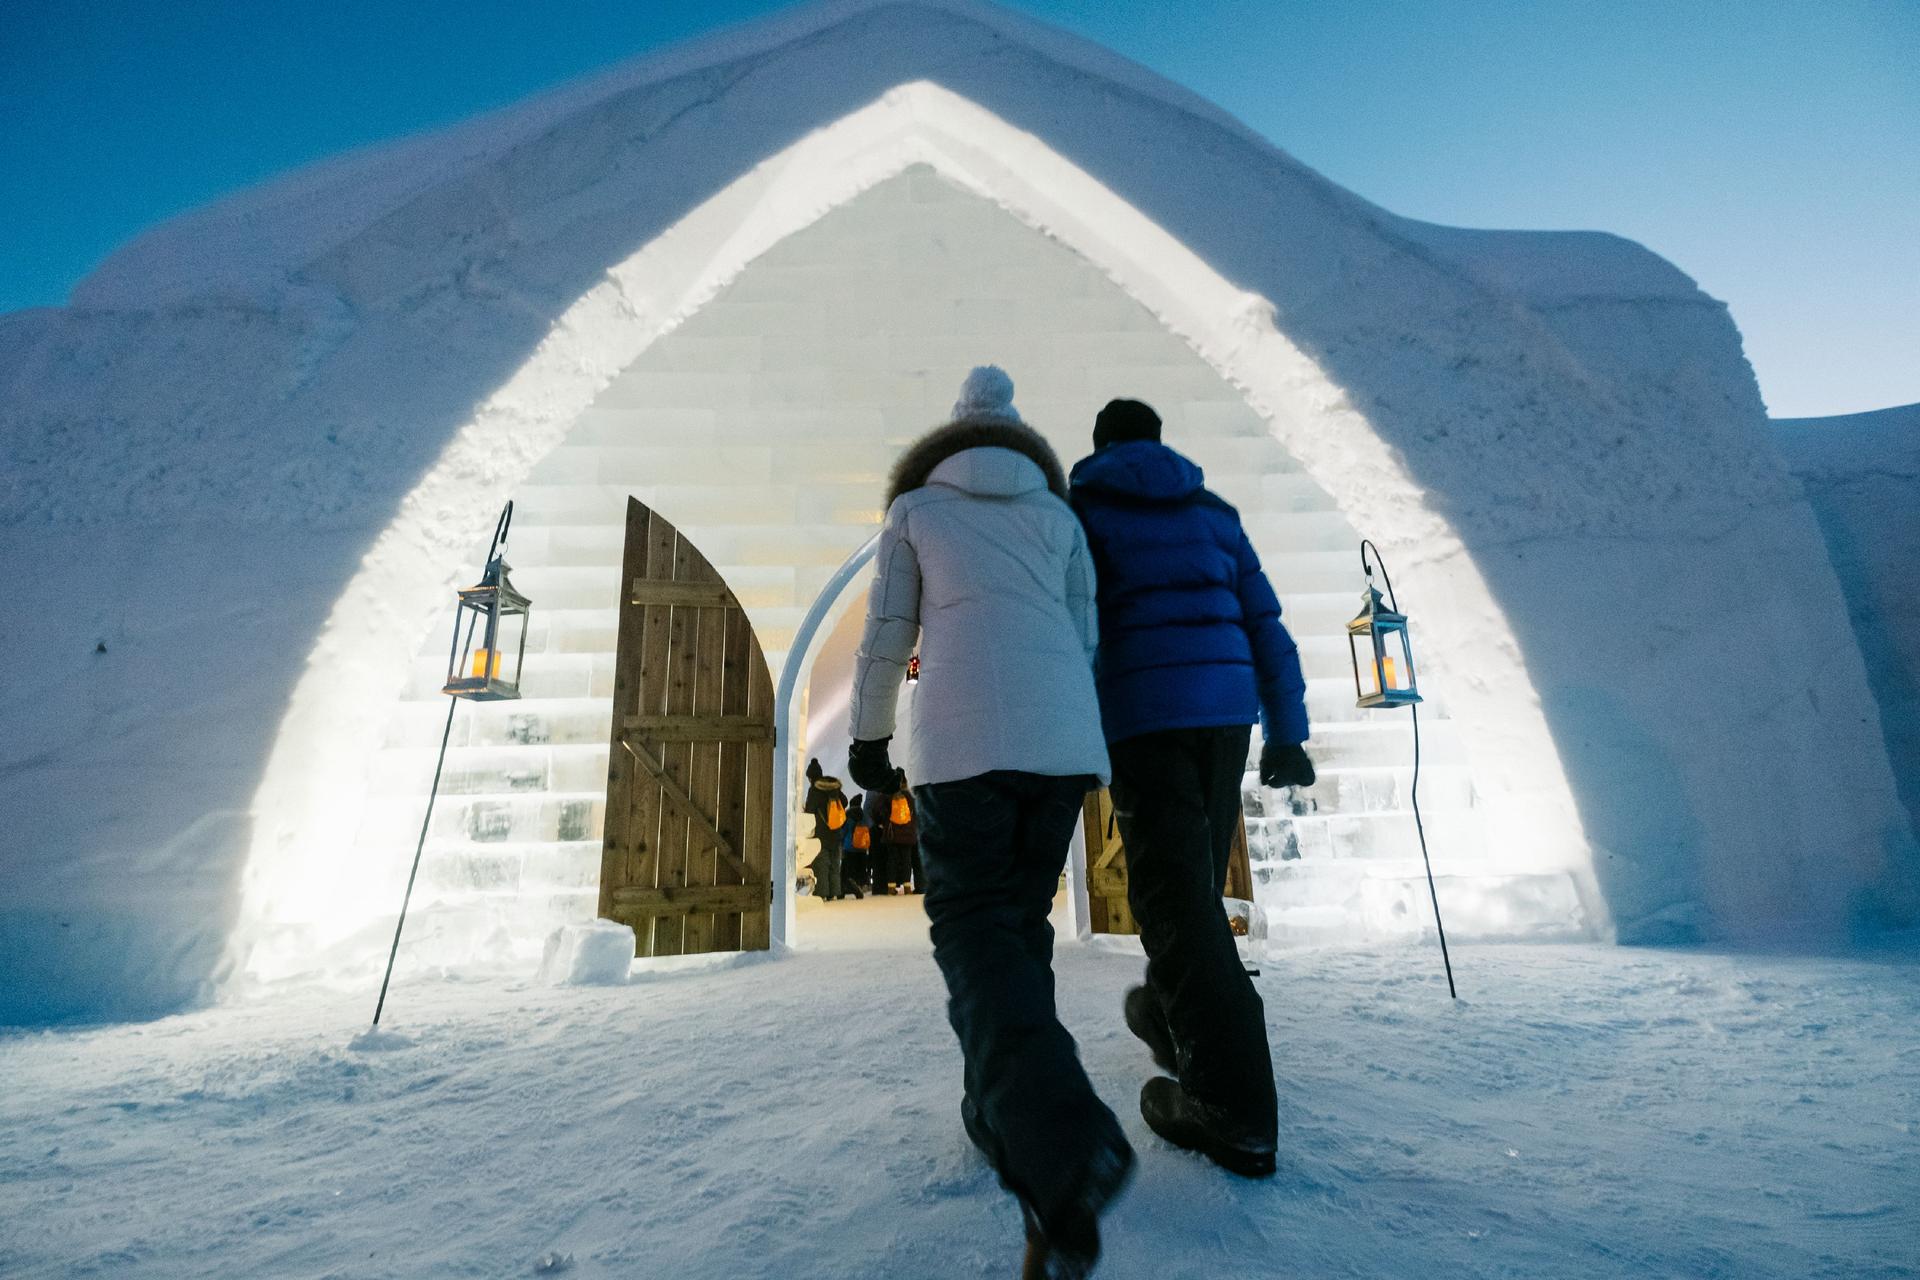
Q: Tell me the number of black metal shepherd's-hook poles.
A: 2